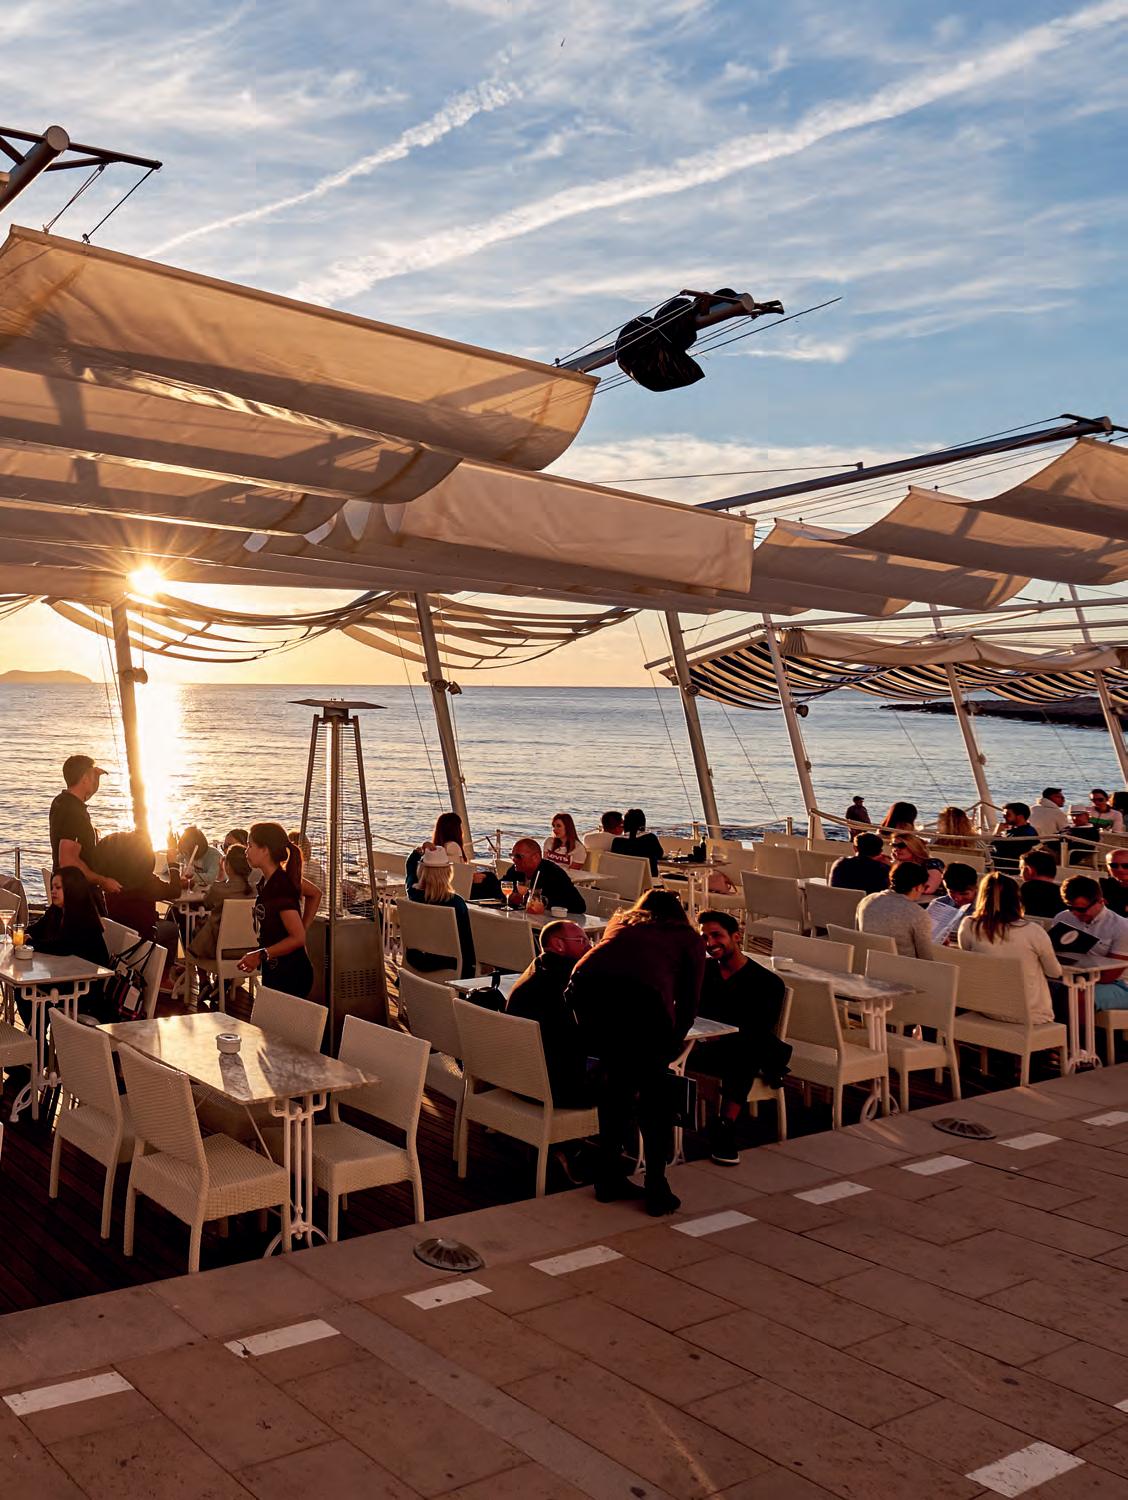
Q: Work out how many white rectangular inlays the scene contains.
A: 11